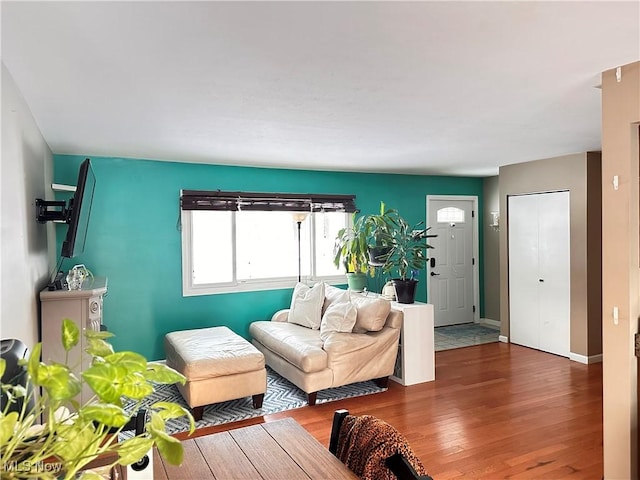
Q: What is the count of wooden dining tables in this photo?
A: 1